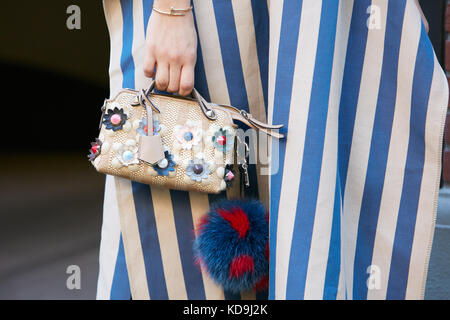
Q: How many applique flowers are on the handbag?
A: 9